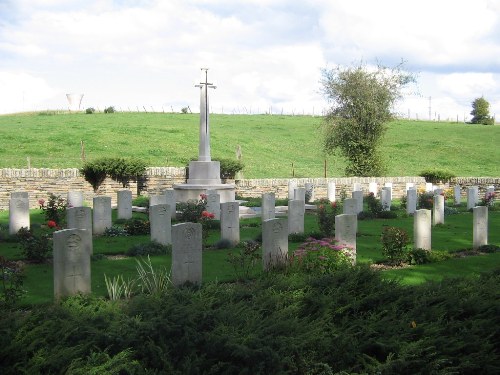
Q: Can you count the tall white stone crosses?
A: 1